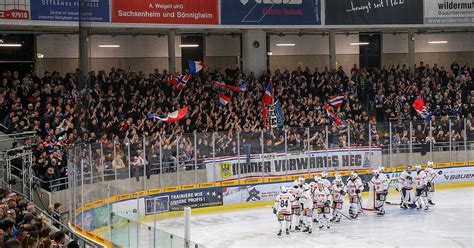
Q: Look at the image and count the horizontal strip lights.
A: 6